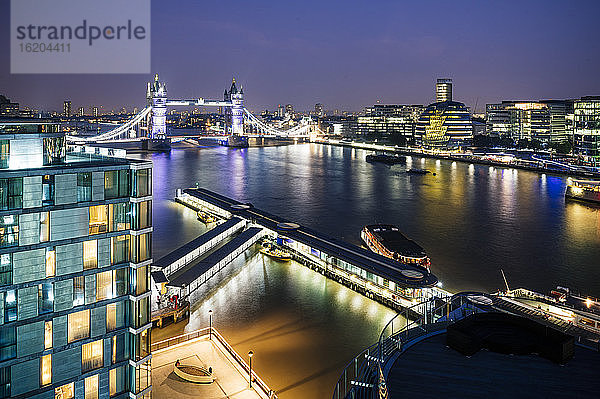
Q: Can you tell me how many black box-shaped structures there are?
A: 1